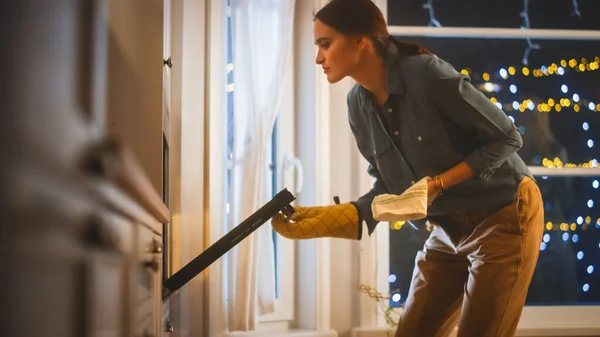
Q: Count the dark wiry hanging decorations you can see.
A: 3